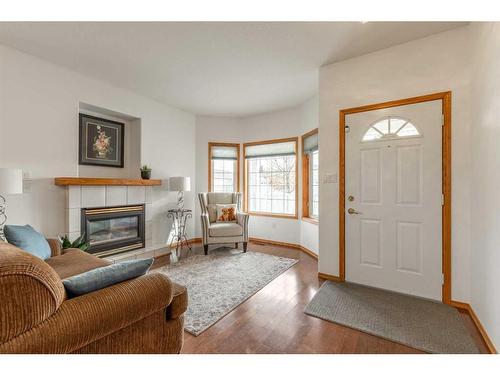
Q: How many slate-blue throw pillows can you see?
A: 2